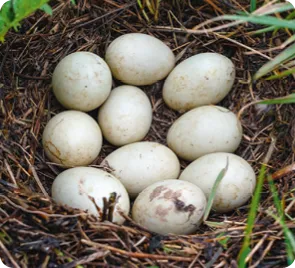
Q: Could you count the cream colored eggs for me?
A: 10